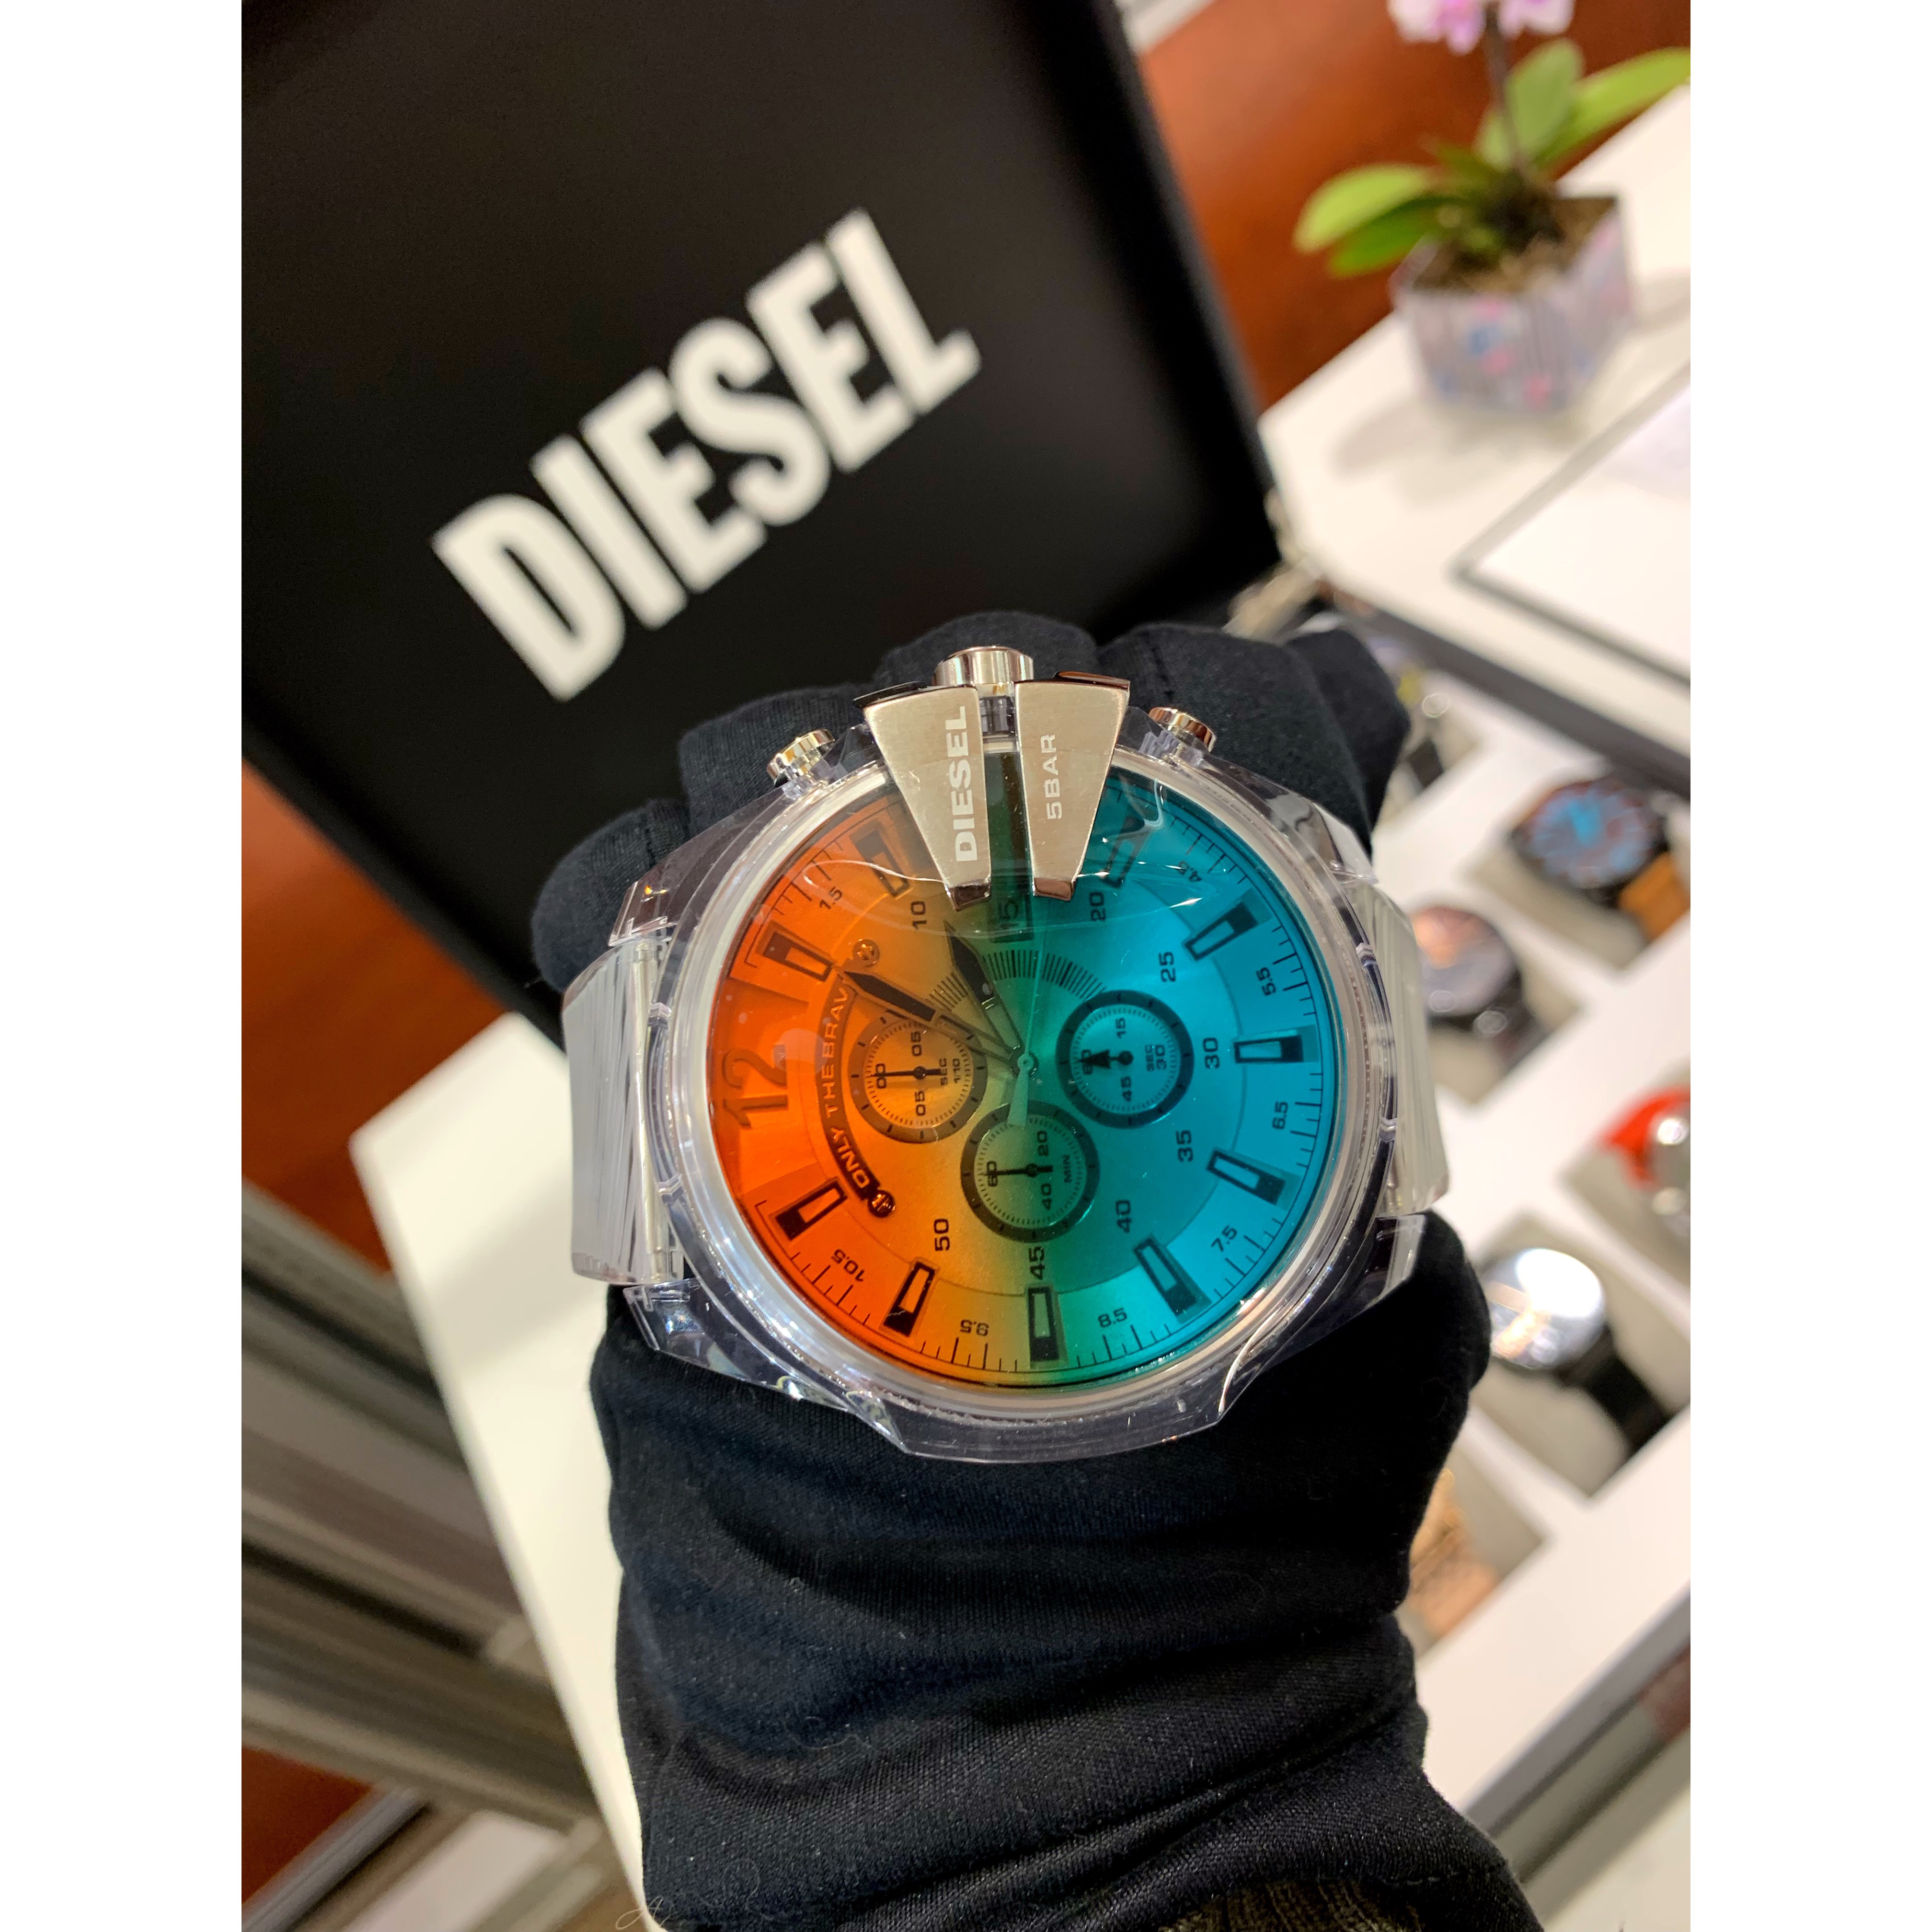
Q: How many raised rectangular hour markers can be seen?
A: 10